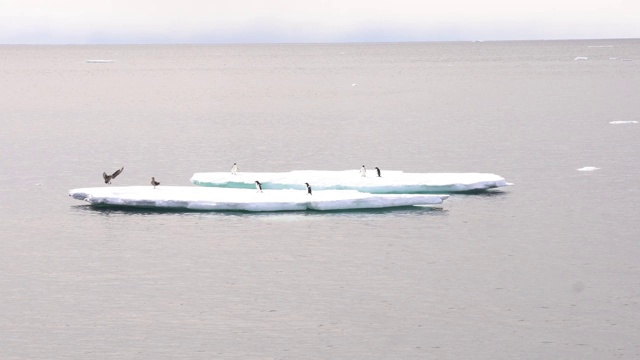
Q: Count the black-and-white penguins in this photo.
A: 5